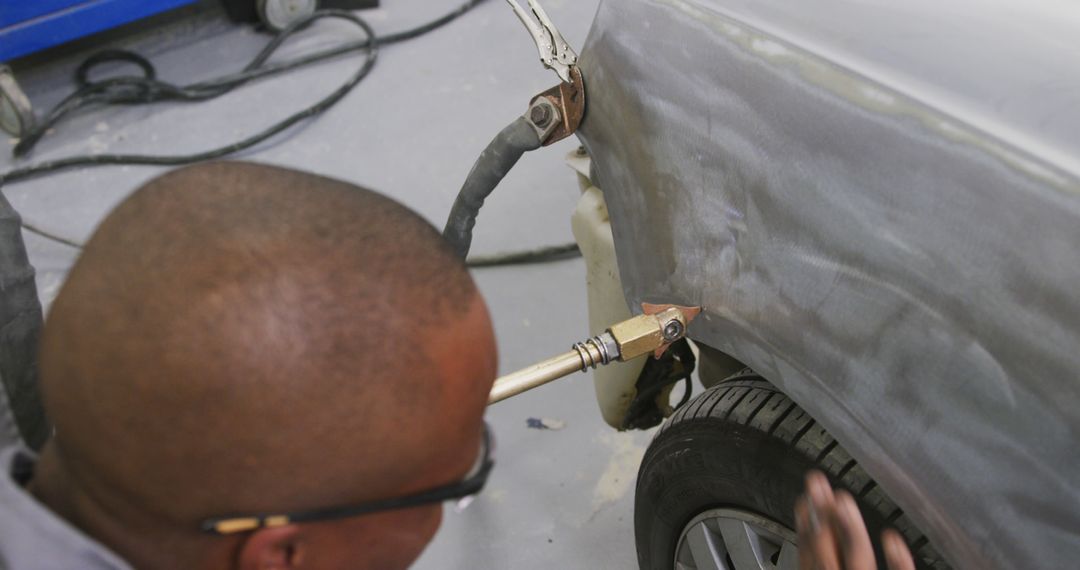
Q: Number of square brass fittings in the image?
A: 1